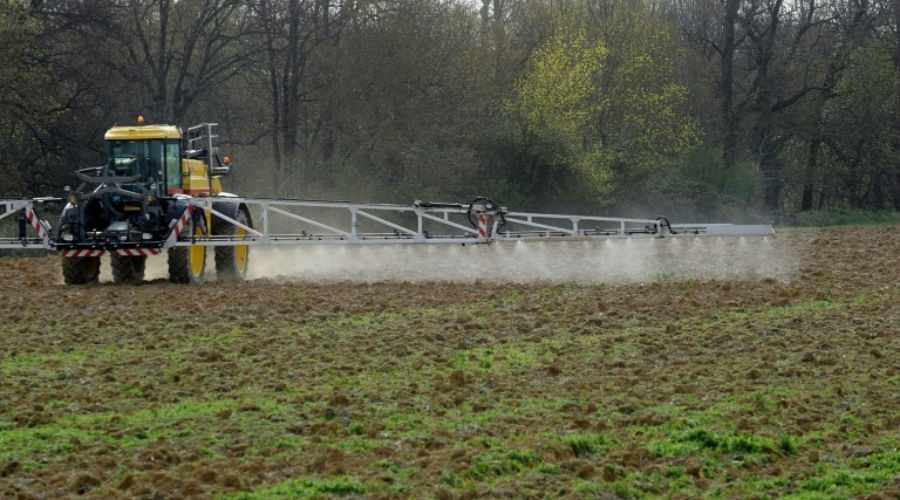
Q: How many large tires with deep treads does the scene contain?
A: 4